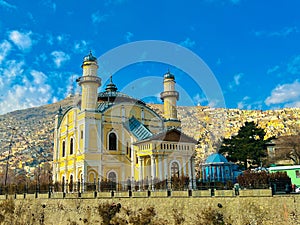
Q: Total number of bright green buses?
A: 0